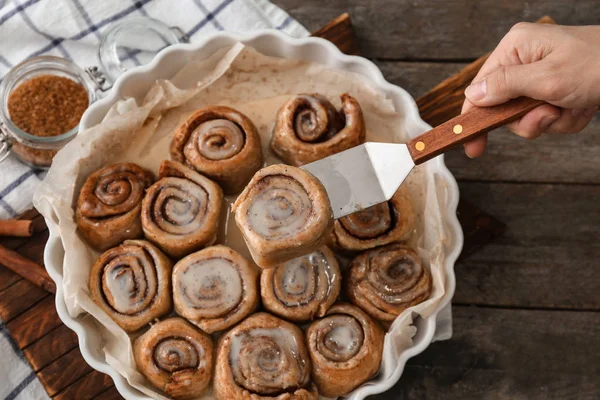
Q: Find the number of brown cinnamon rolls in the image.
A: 13